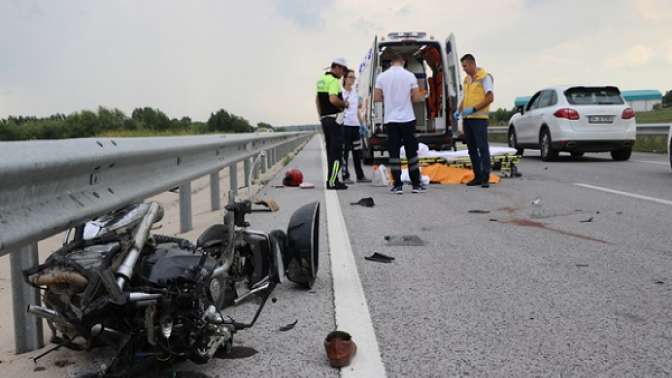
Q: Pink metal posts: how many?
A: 0